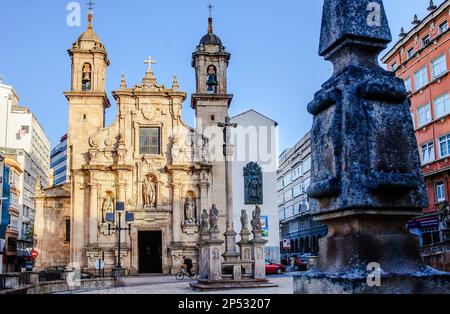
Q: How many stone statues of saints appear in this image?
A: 7